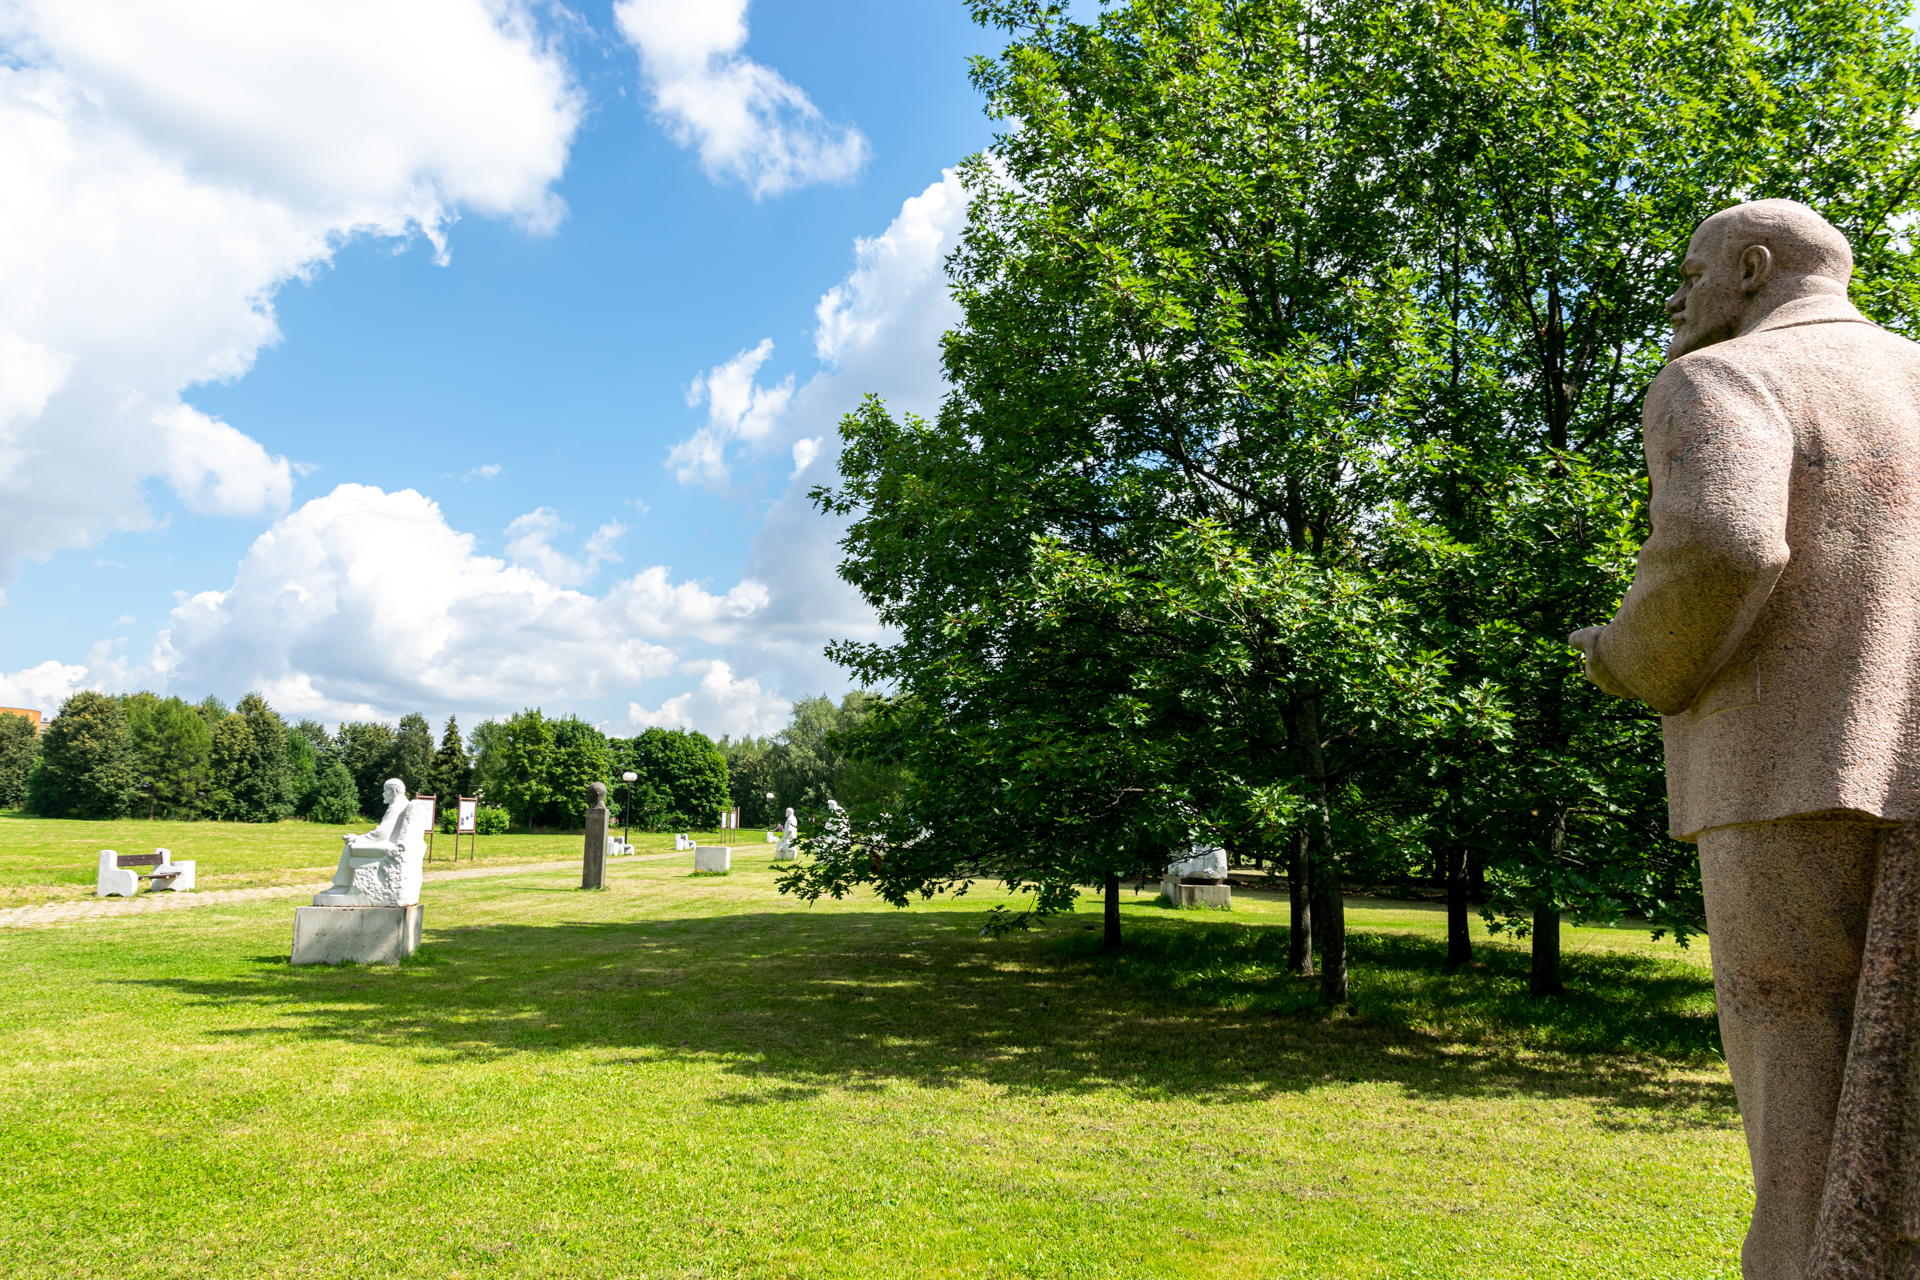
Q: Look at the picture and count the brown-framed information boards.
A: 4